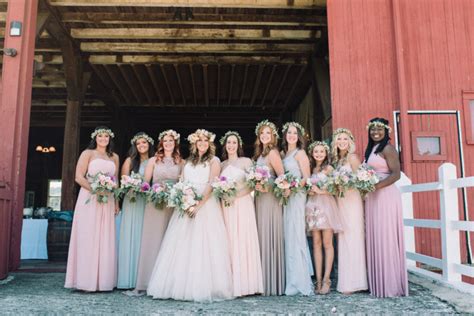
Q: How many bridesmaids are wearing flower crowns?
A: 9